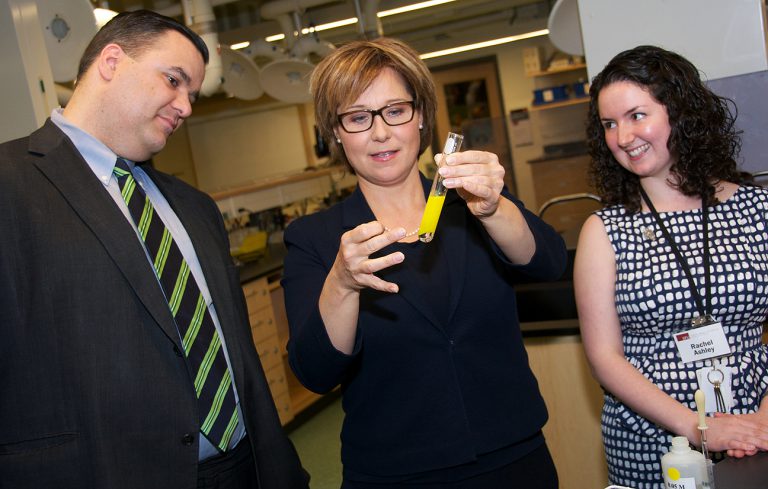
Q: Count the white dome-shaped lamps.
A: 4